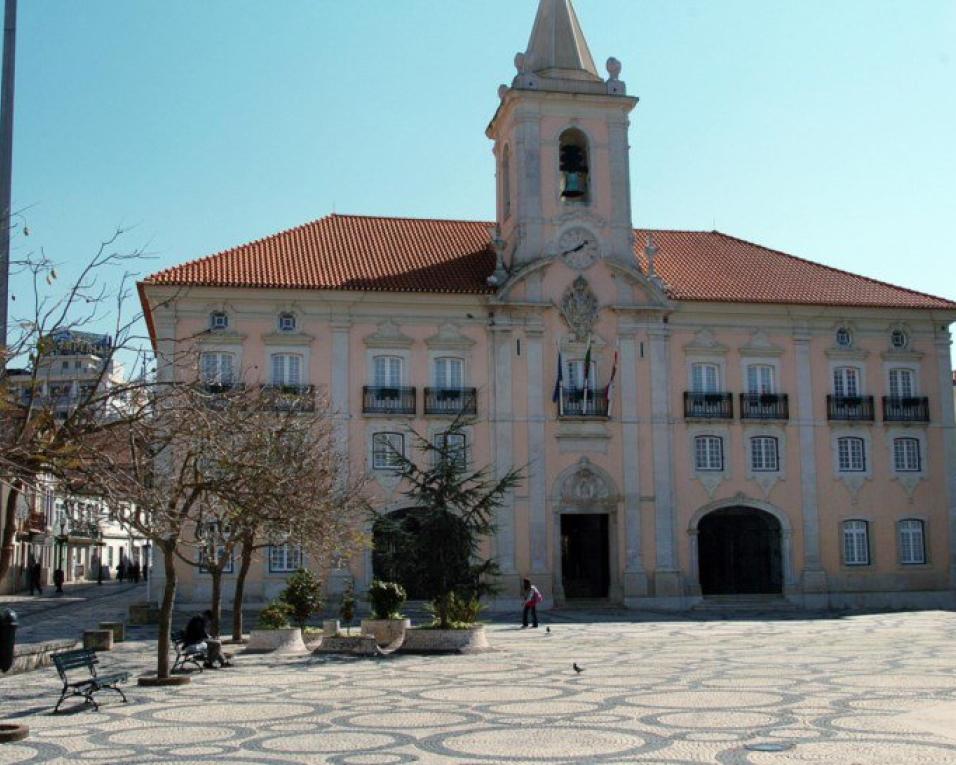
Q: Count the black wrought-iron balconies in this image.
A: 9